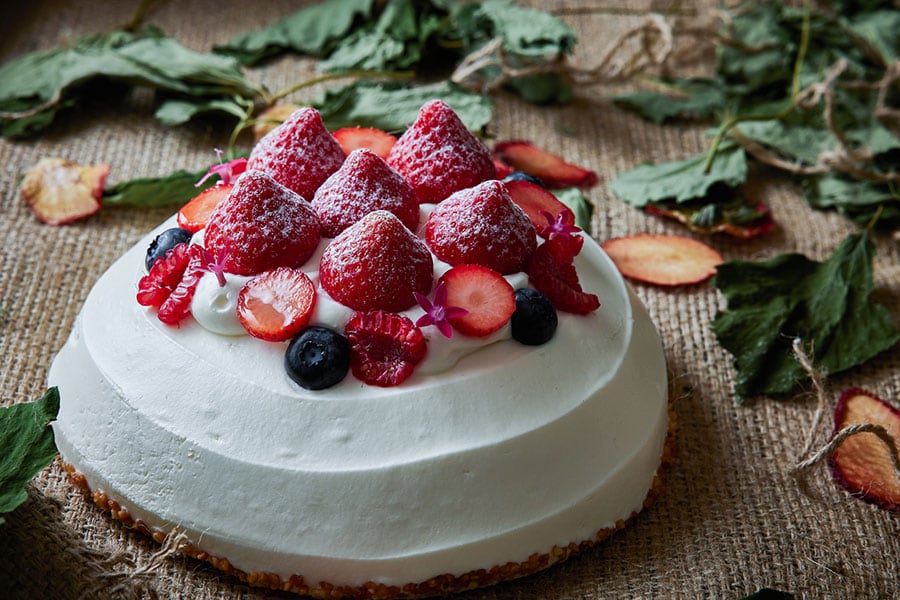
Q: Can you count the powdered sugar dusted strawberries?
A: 6